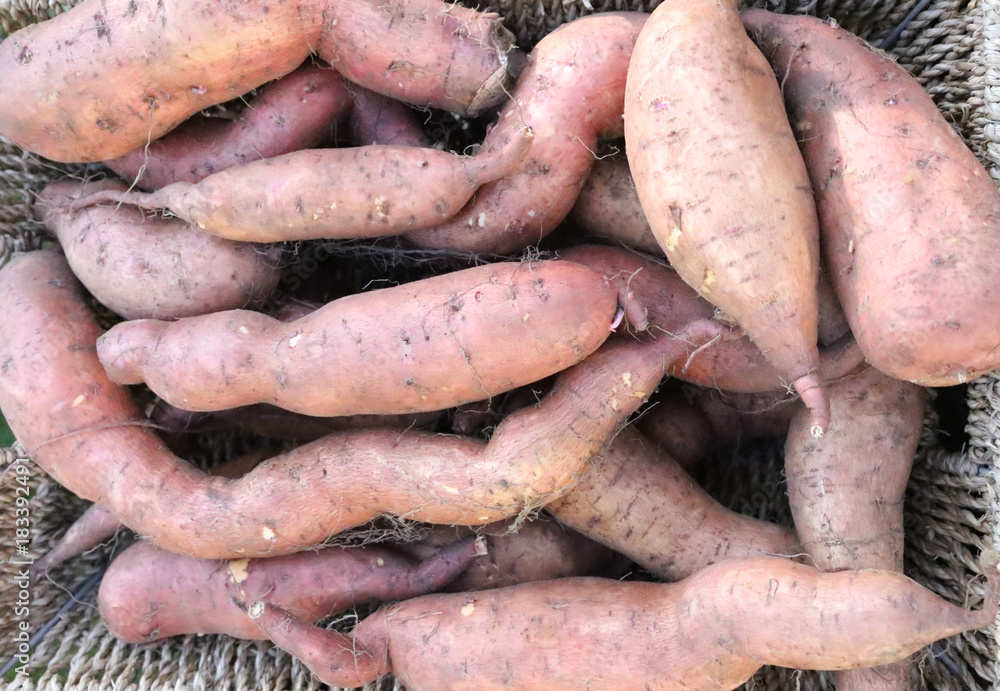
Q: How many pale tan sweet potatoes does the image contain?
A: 1